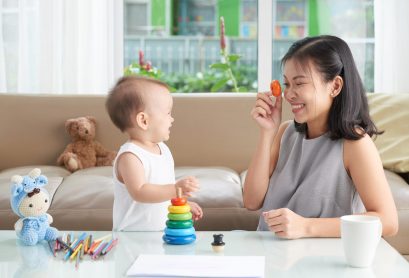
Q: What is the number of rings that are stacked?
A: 6